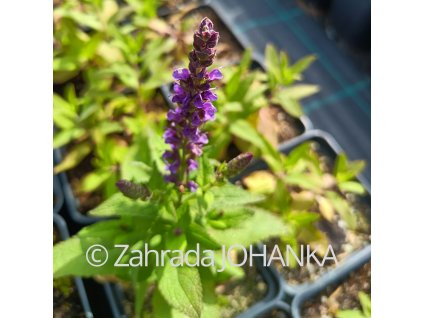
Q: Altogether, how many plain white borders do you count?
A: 2